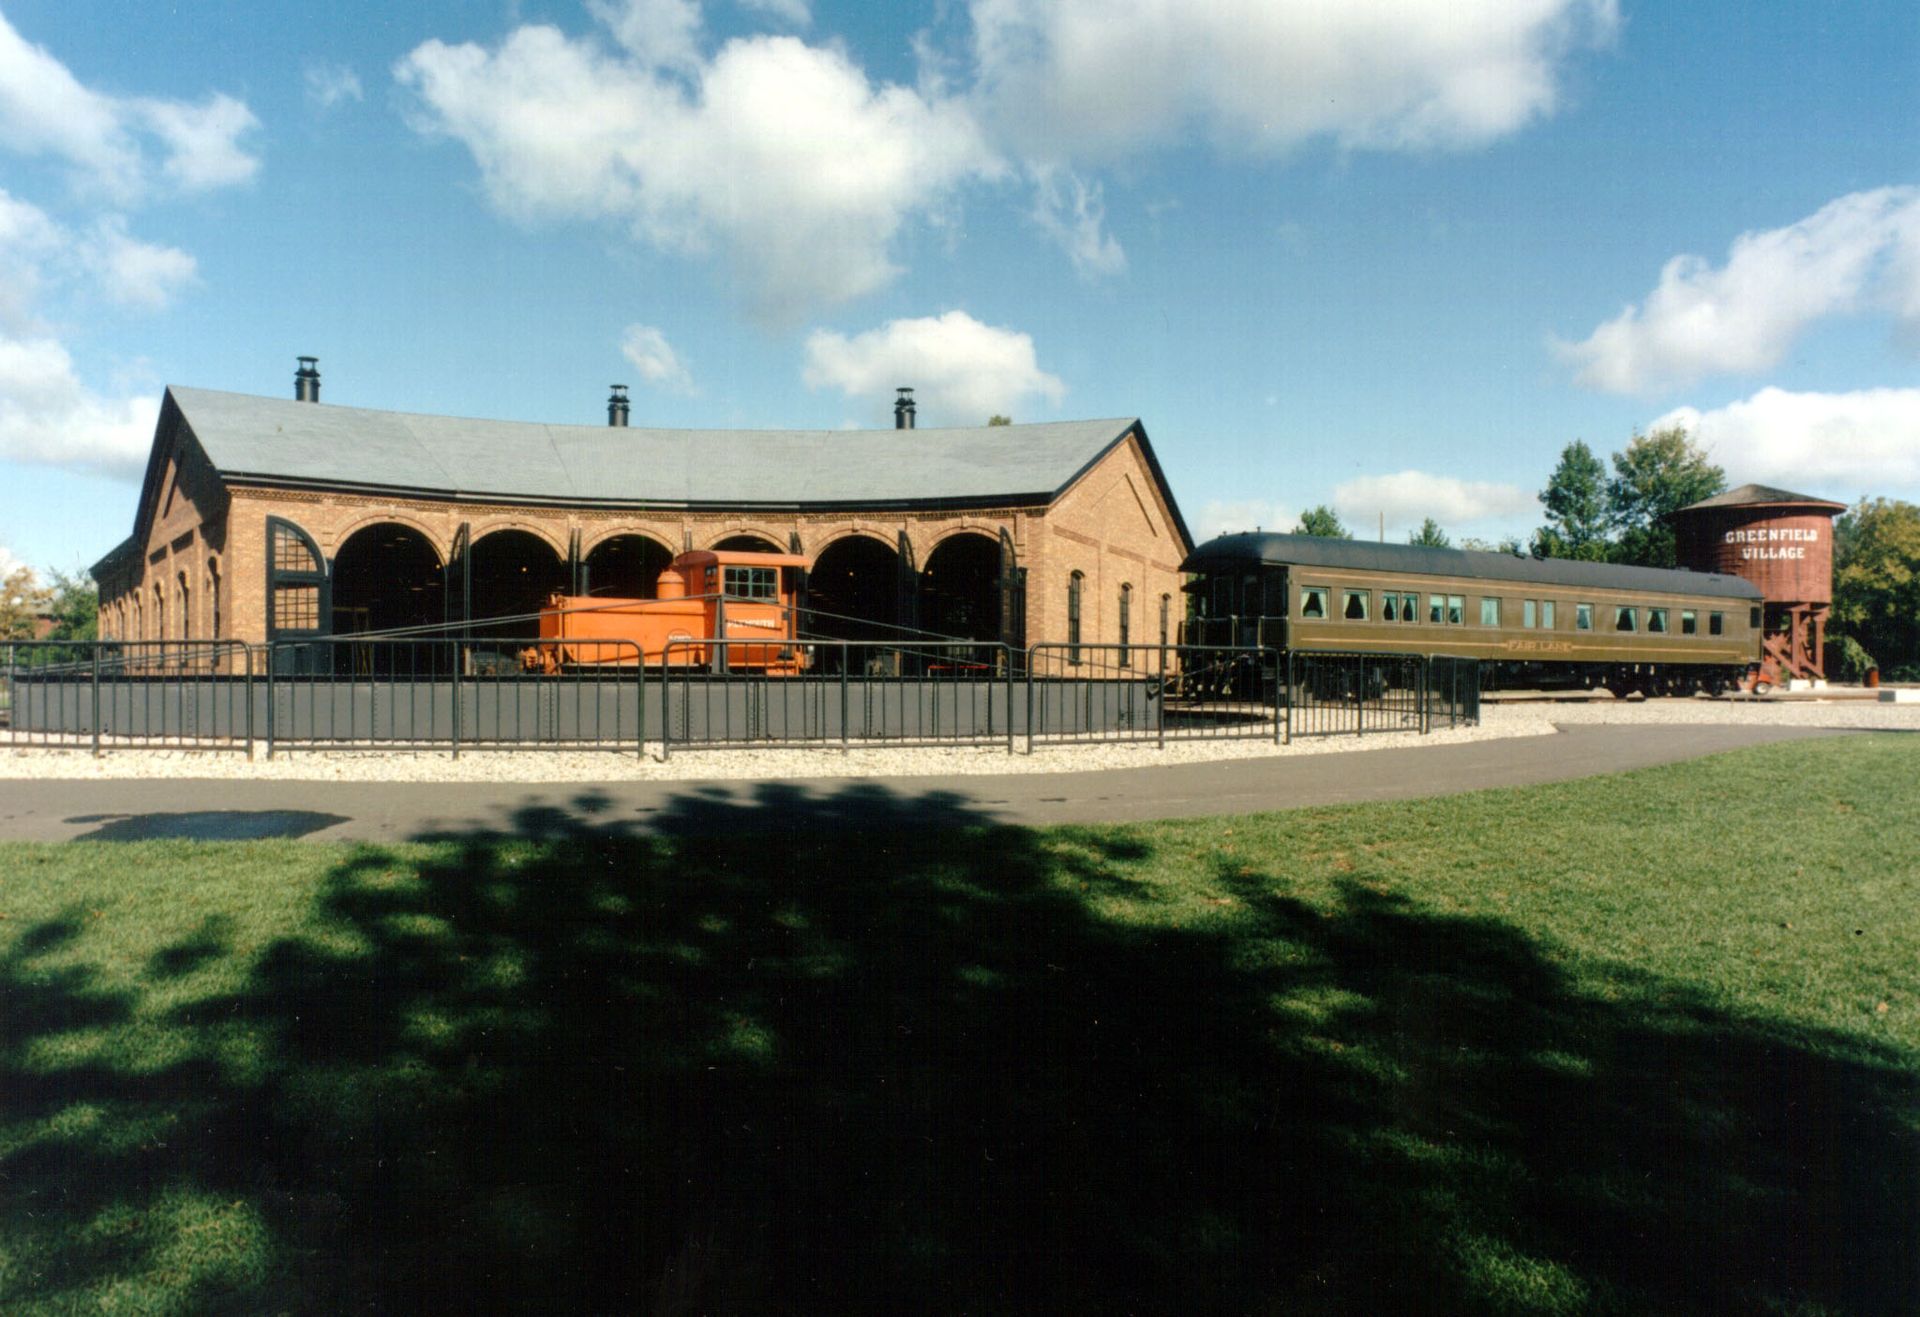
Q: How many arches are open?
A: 6